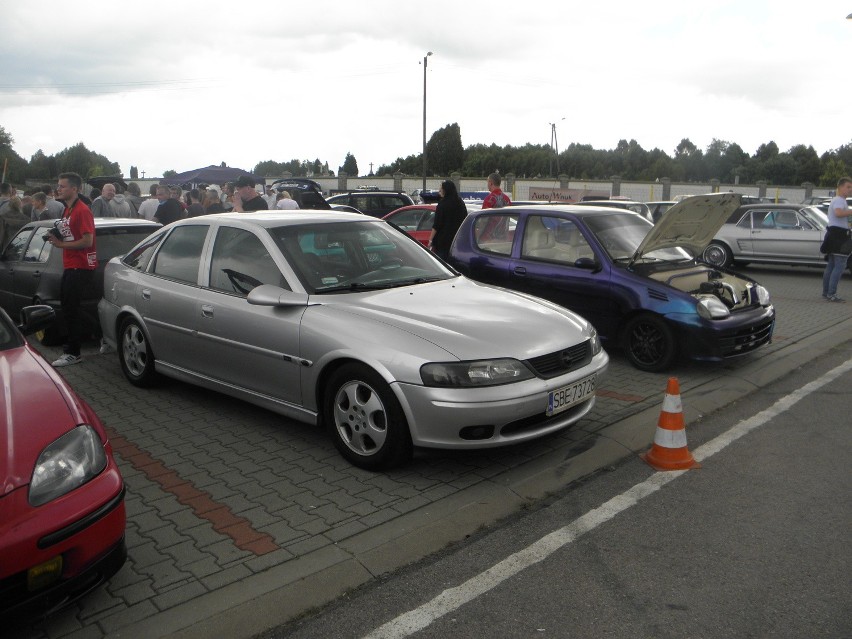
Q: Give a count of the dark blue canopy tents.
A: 1